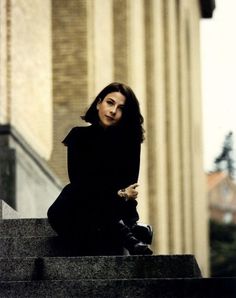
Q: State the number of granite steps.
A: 4